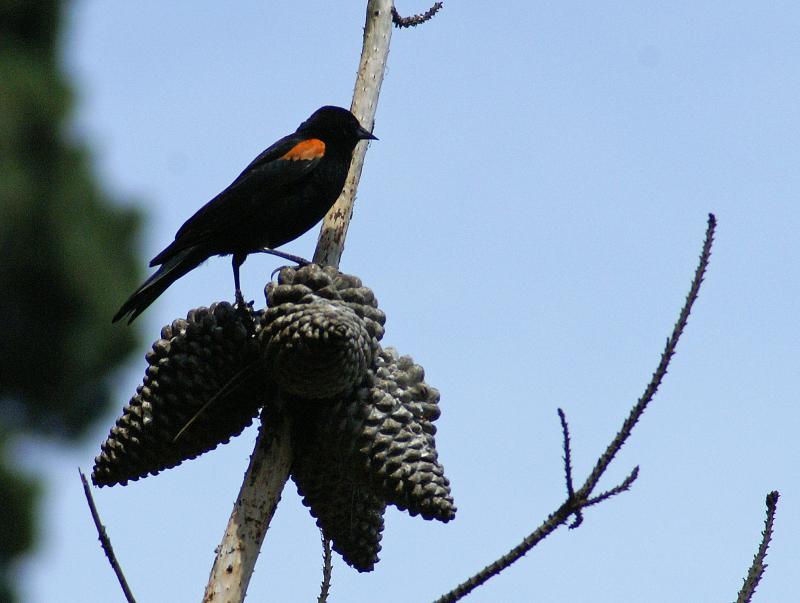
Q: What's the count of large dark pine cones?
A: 4